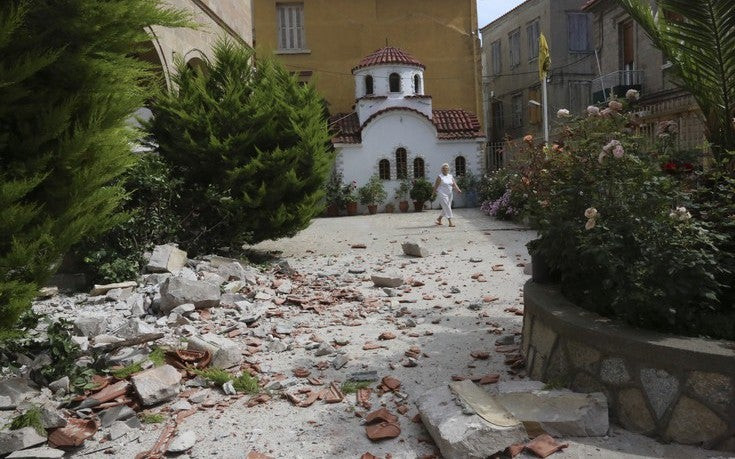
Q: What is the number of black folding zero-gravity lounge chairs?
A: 0